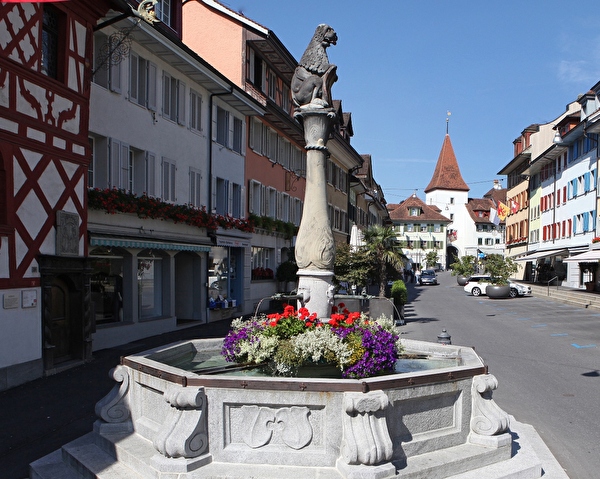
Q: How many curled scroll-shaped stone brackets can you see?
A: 4